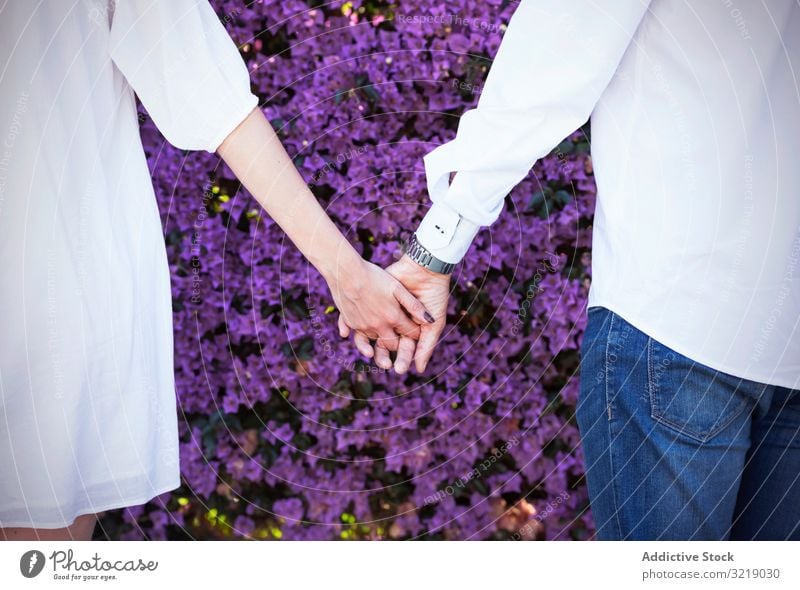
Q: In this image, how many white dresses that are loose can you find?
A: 1